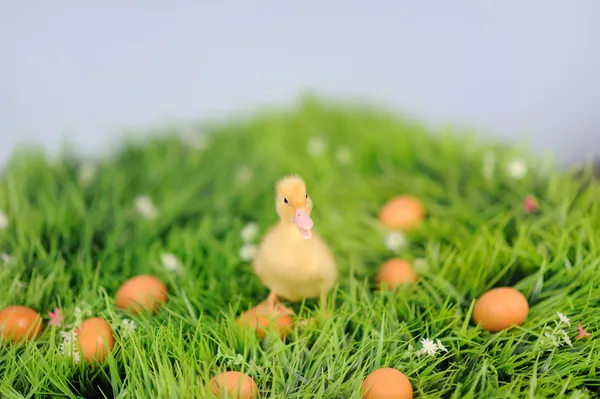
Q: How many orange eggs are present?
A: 9